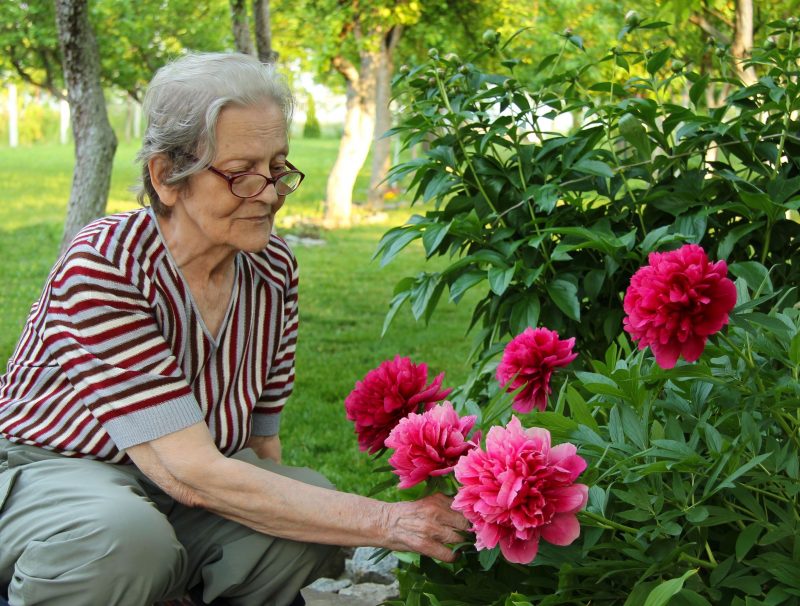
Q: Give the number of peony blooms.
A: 5